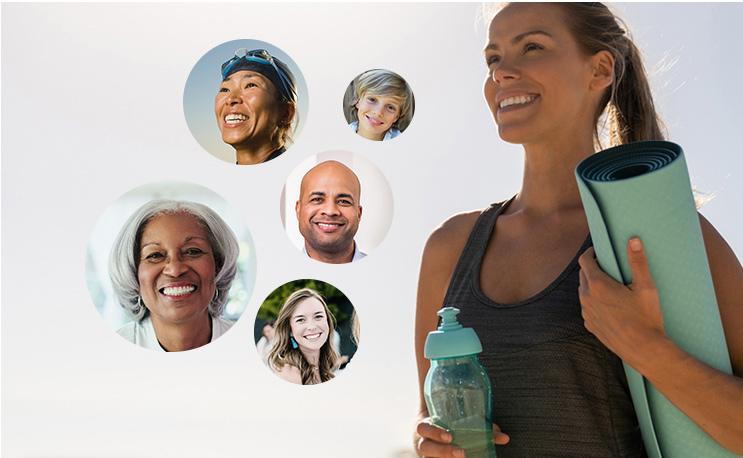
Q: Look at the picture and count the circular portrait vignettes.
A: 5